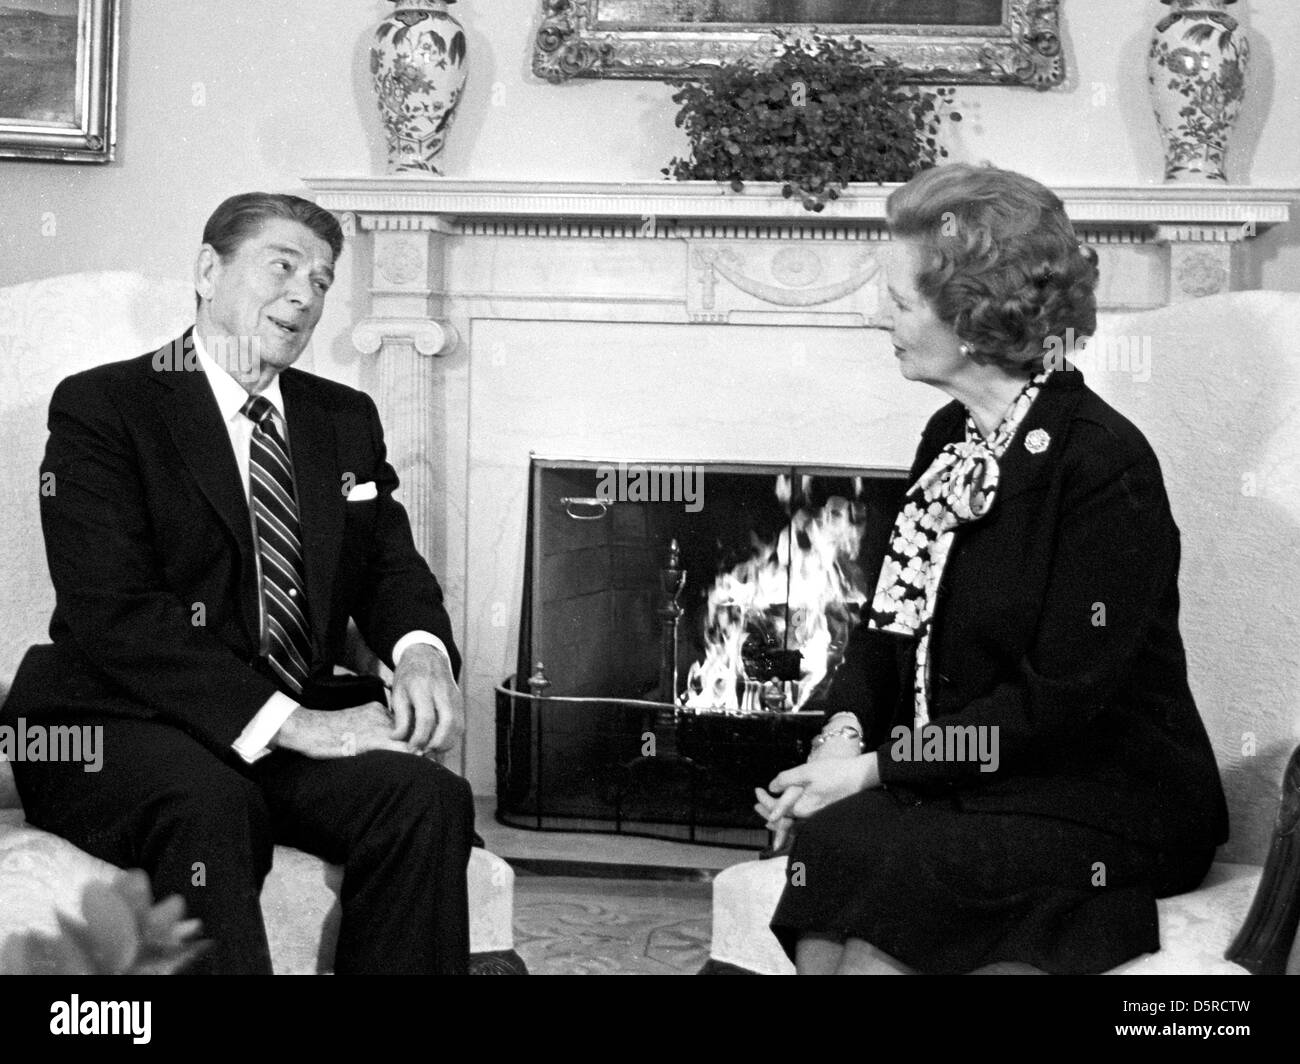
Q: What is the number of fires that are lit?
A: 1